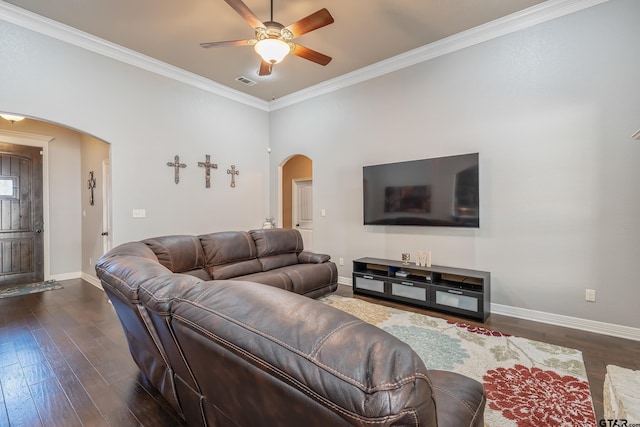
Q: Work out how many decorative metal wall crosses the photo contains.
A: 4